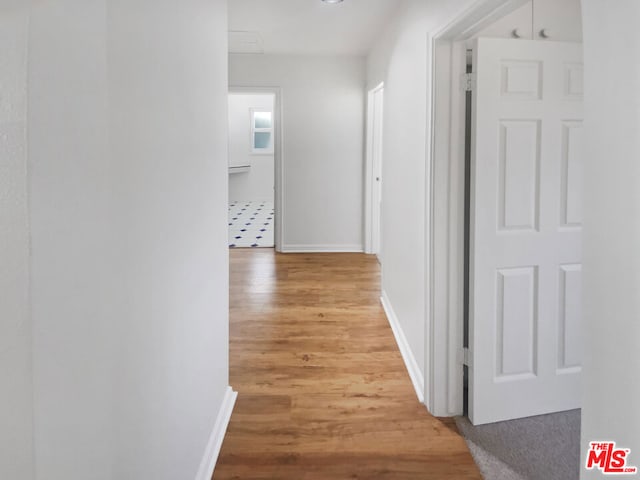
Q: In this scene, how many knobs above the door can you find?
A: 2